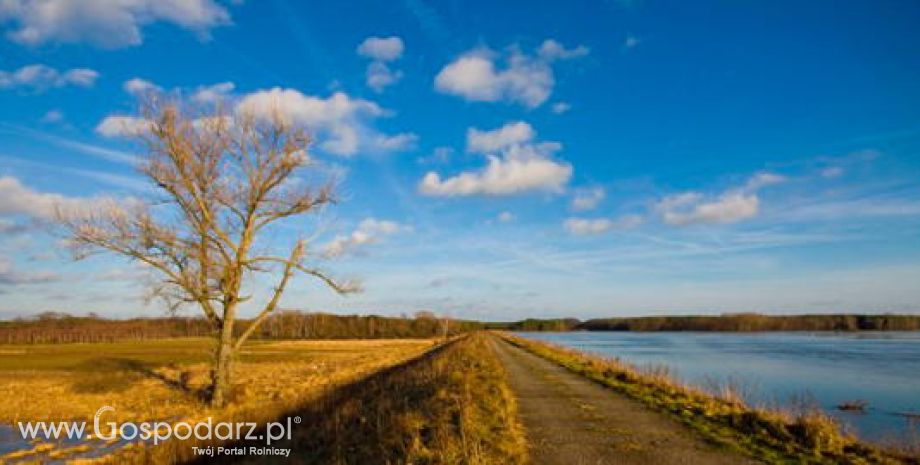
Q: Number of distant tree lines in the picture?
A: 2